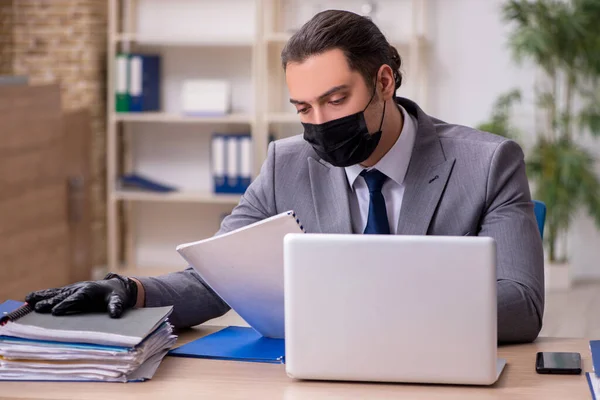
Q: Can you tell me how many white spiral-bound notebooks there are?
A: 1